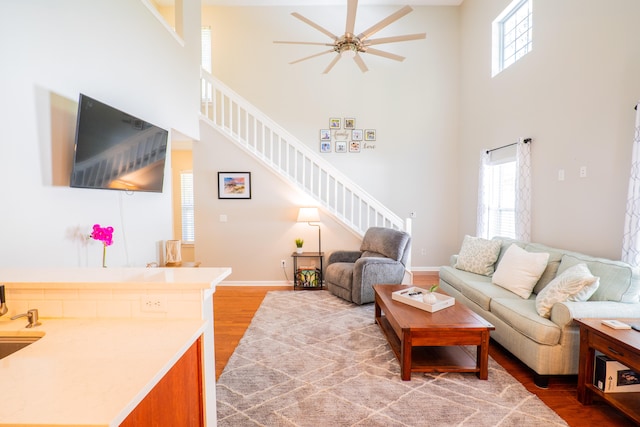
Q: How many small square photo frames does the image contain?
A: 8